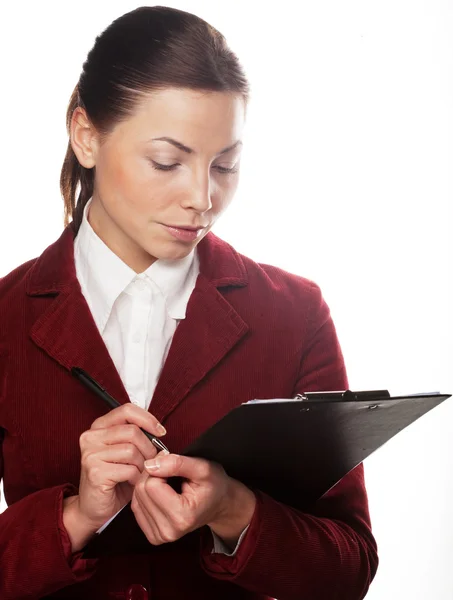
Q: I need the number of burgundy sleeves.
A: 2